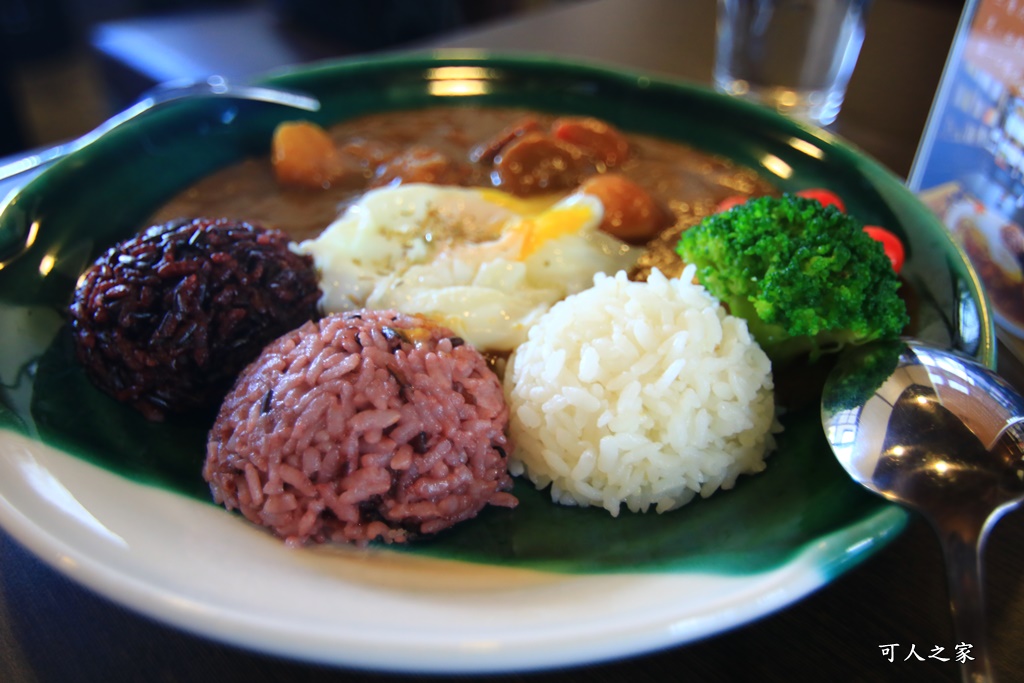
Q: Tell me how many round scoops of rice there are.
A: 3